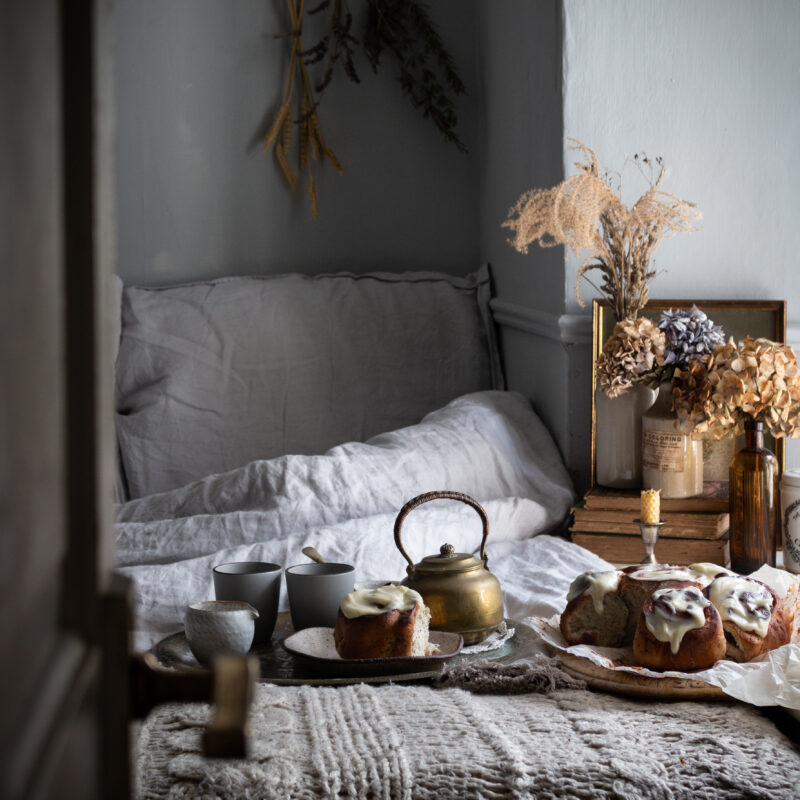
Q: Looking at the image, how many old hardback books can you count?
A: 3